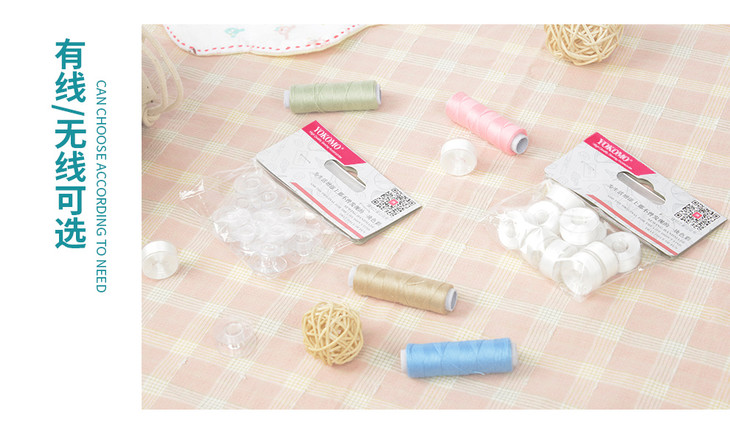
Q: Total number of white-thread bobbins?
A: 12